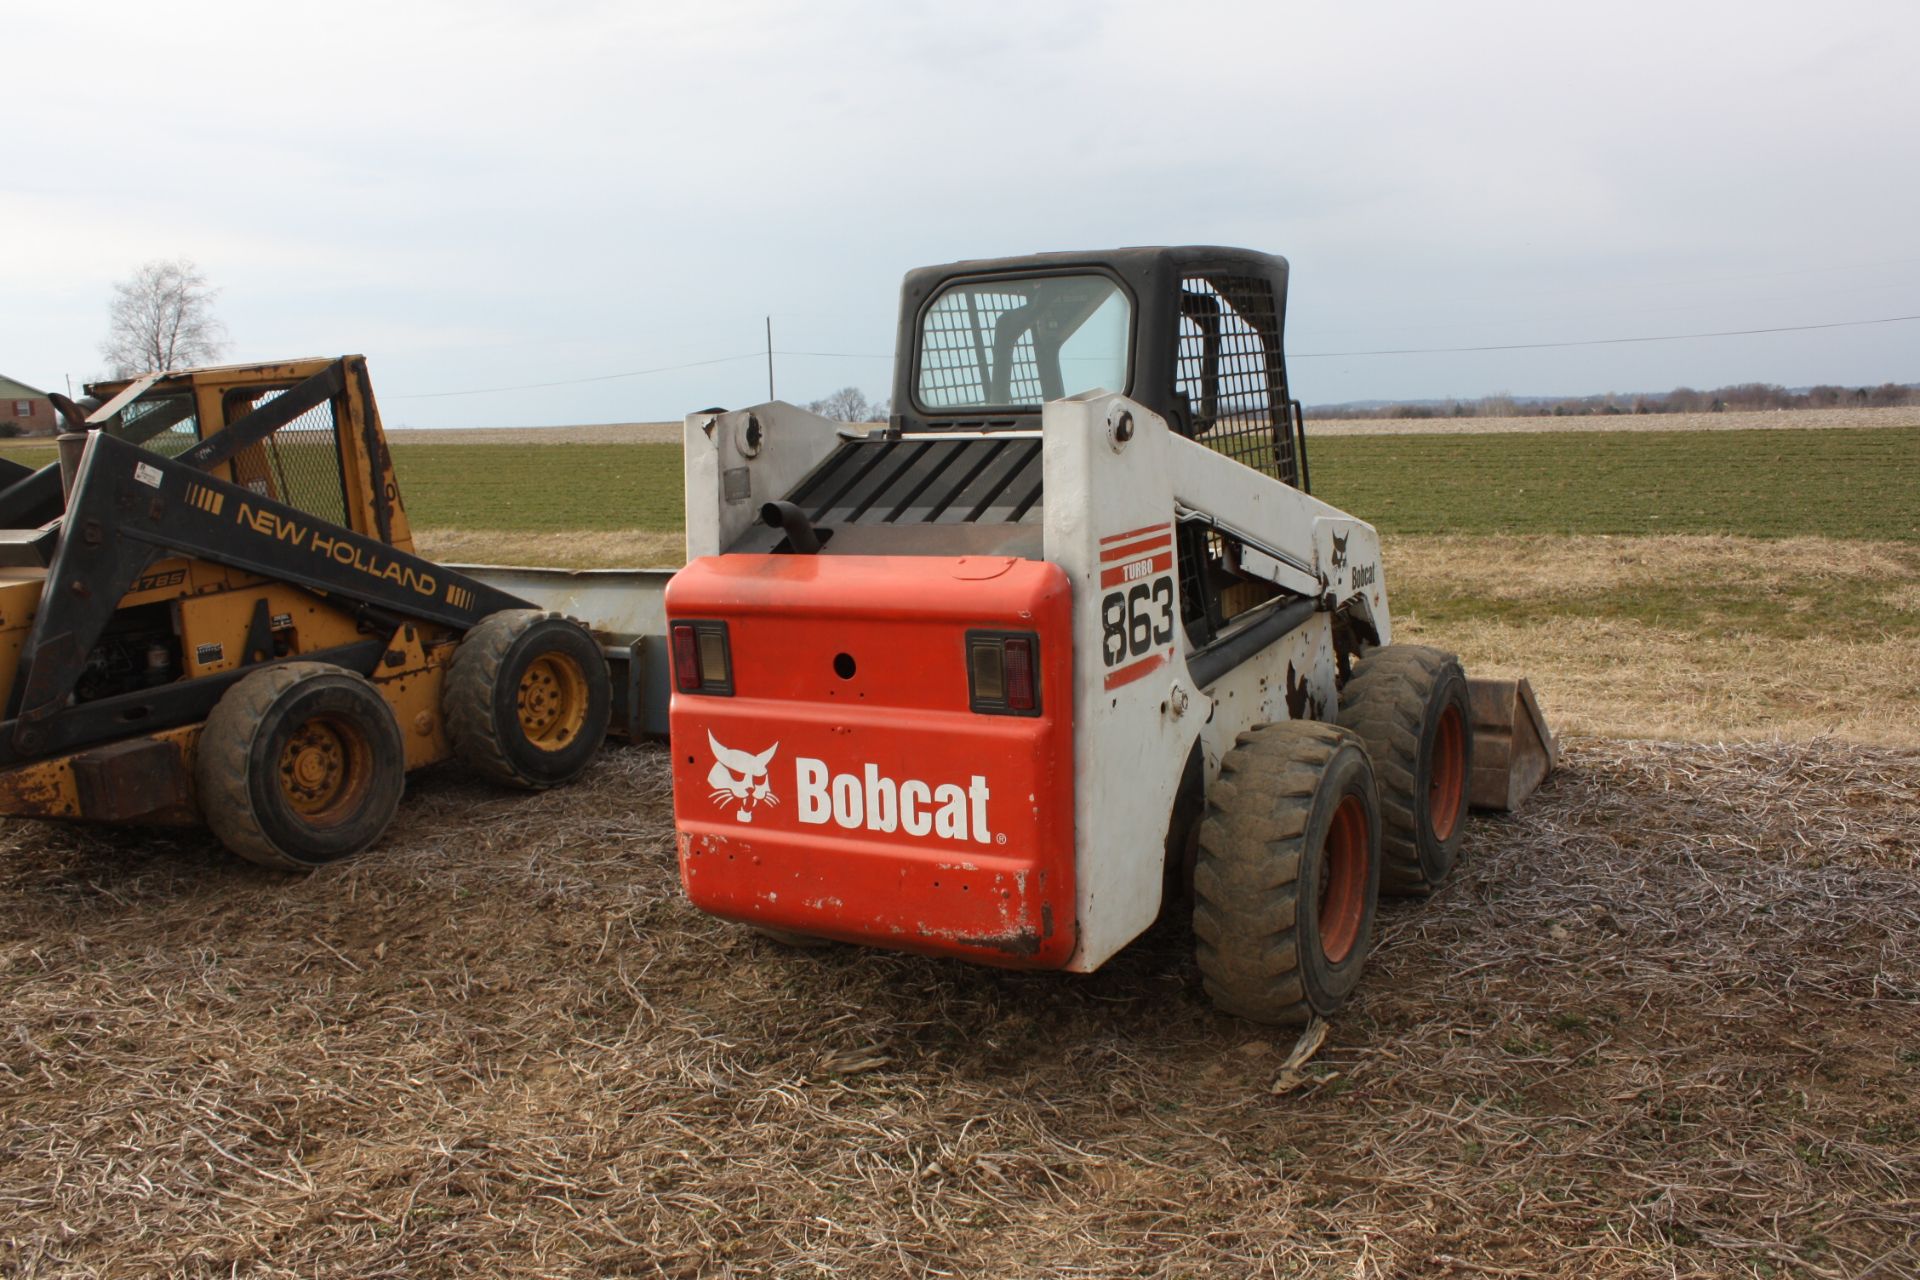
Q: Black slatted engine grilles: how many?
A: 1